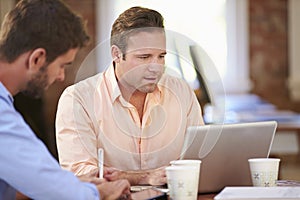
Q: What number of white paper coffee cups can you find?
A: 3